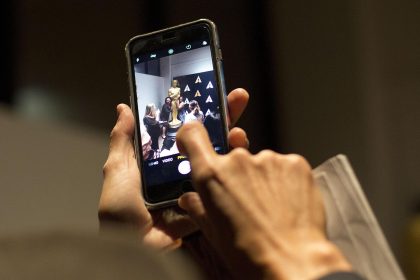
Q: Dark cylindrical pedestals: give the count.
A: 1